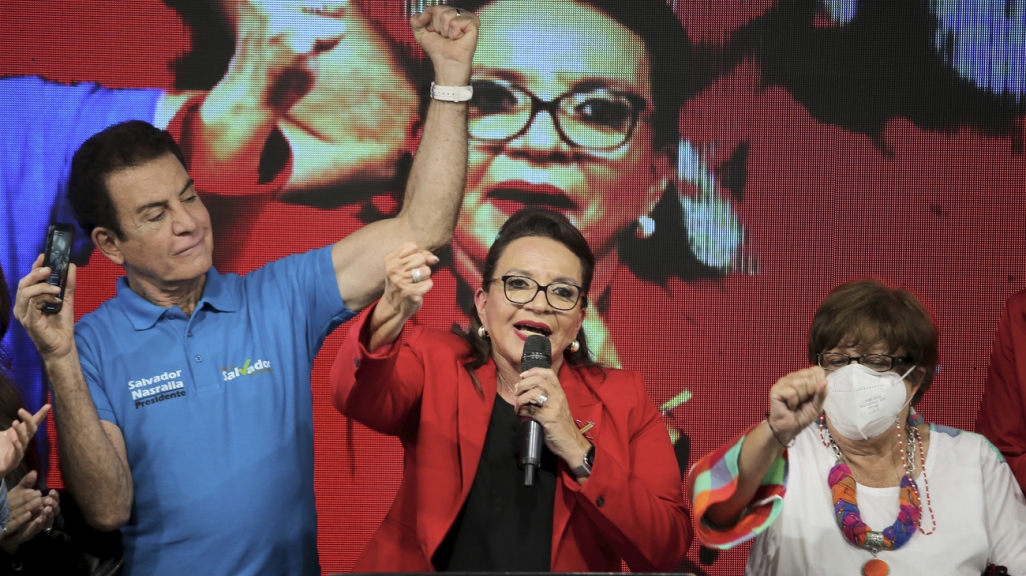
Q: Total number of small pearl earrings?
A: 2